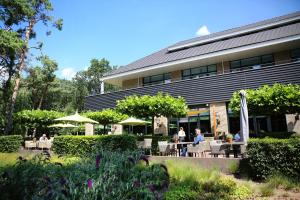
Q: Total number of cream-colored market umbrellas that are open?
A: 3